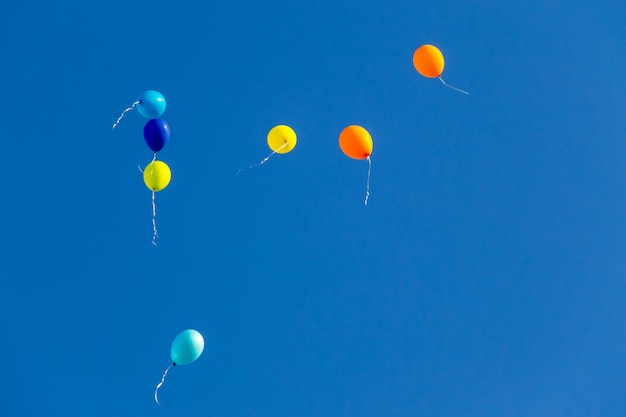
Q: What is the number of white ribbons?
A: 7